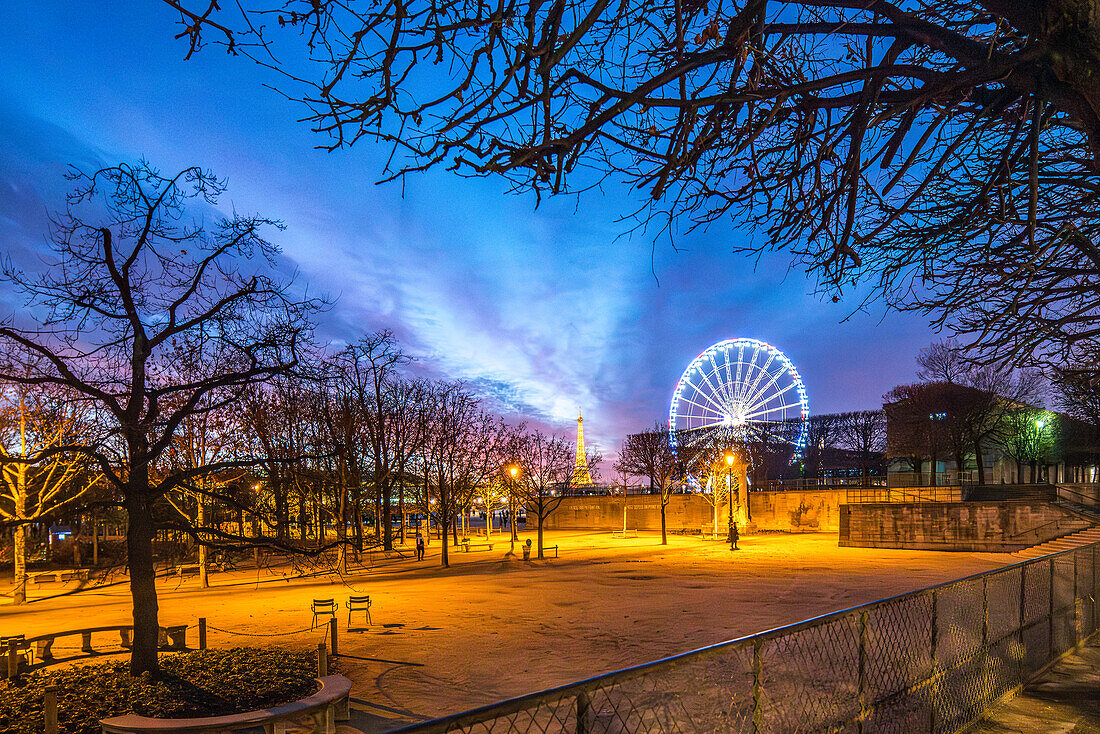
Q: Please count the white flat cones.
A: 0